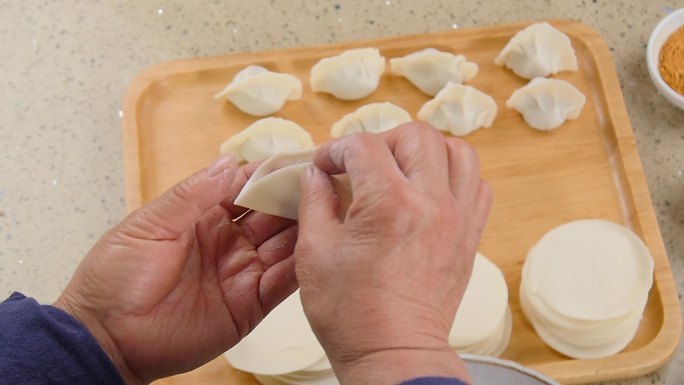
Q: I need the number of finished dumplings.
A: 8